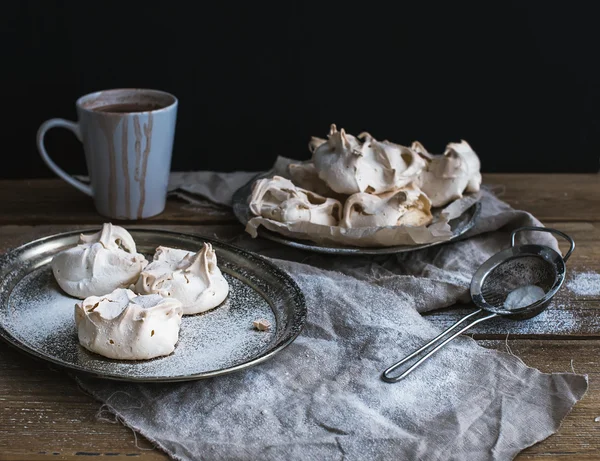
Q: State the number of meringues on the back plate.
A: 5